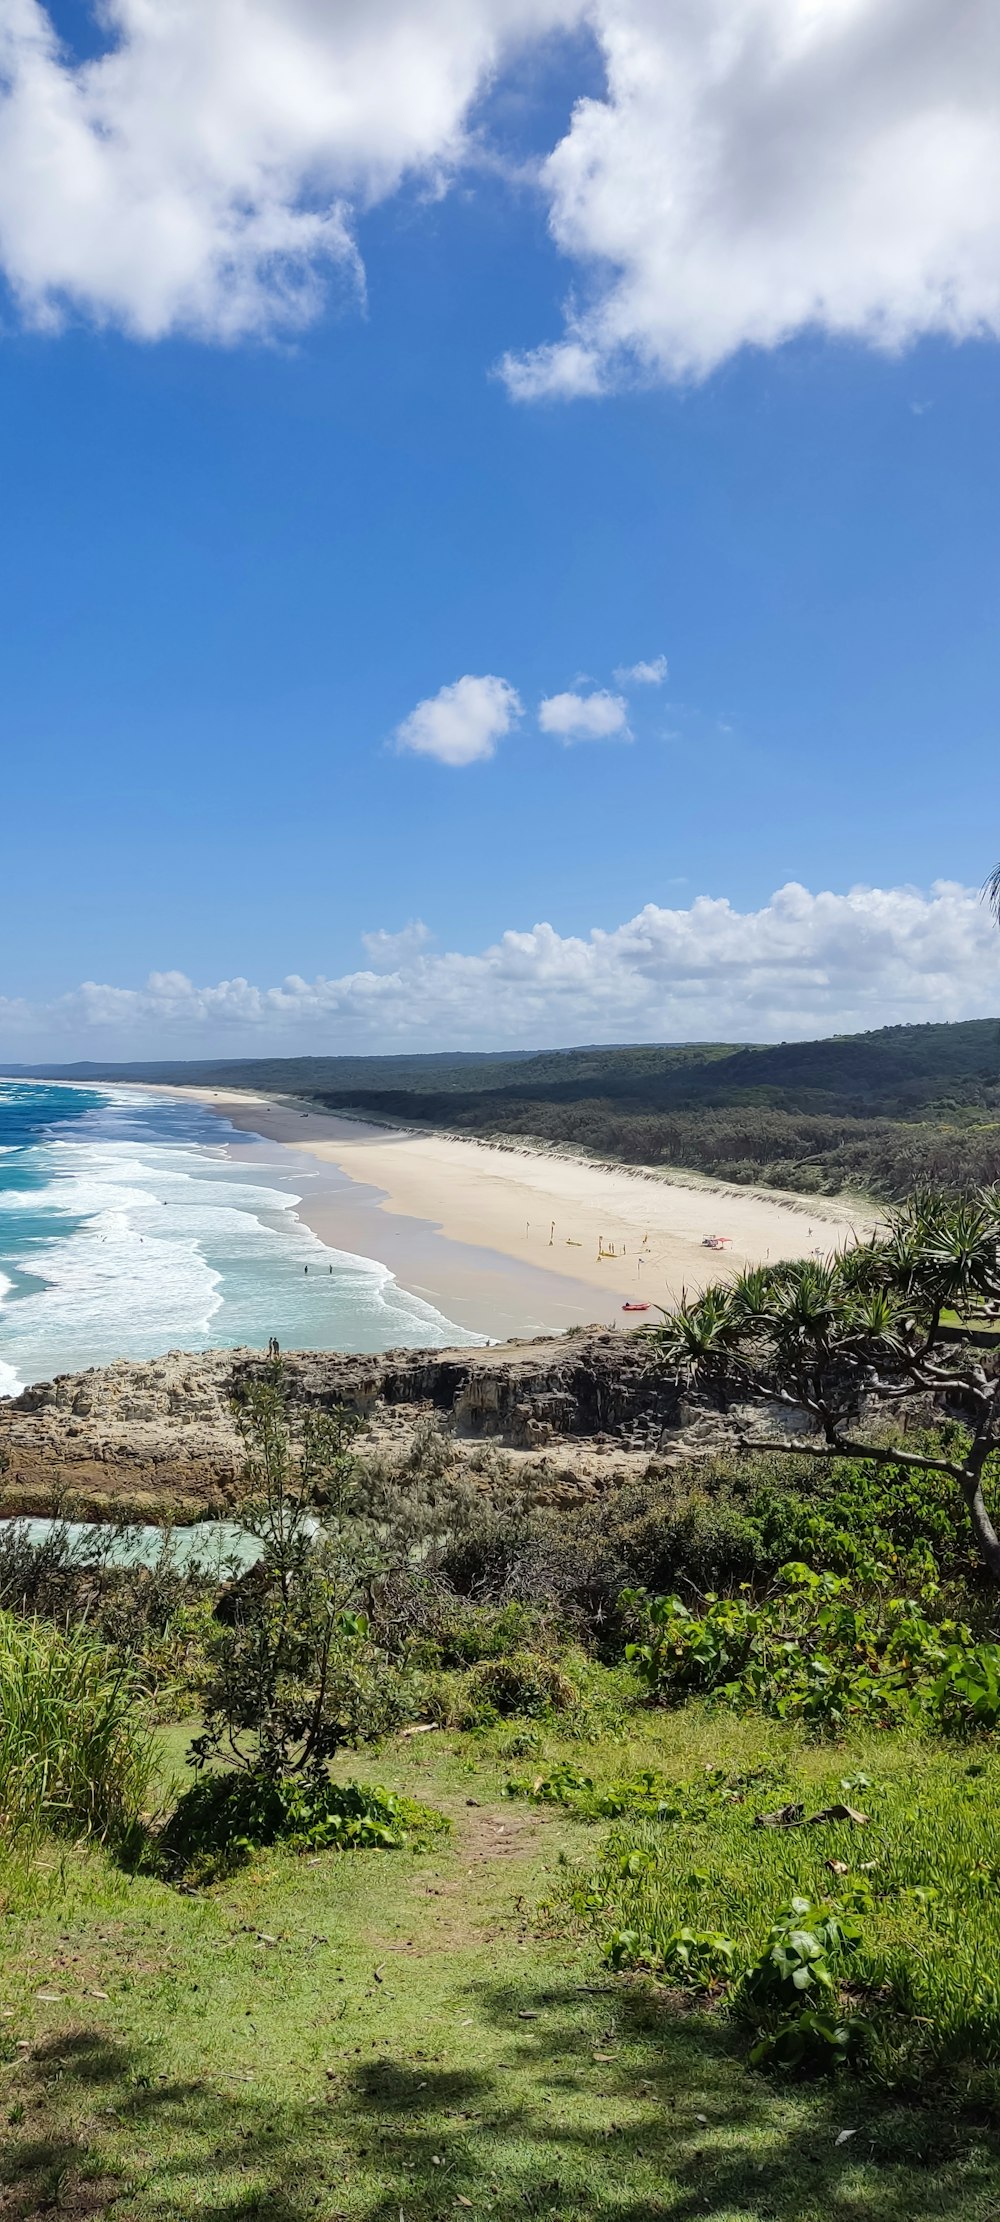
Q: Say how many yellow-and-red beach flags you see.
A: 2